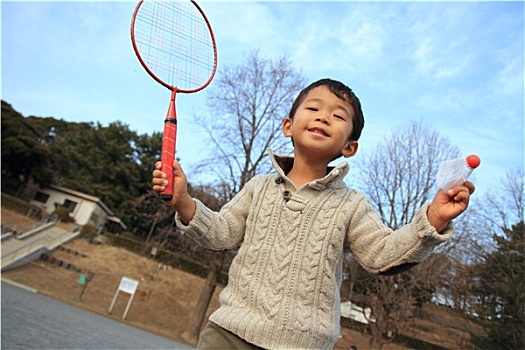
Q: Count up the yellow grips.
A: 0